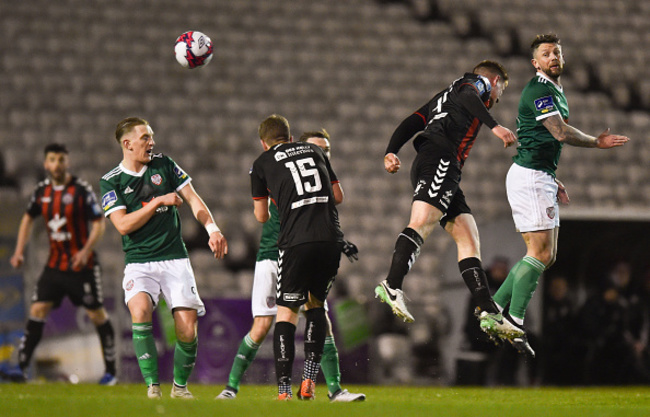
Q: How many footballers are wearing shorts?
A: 6